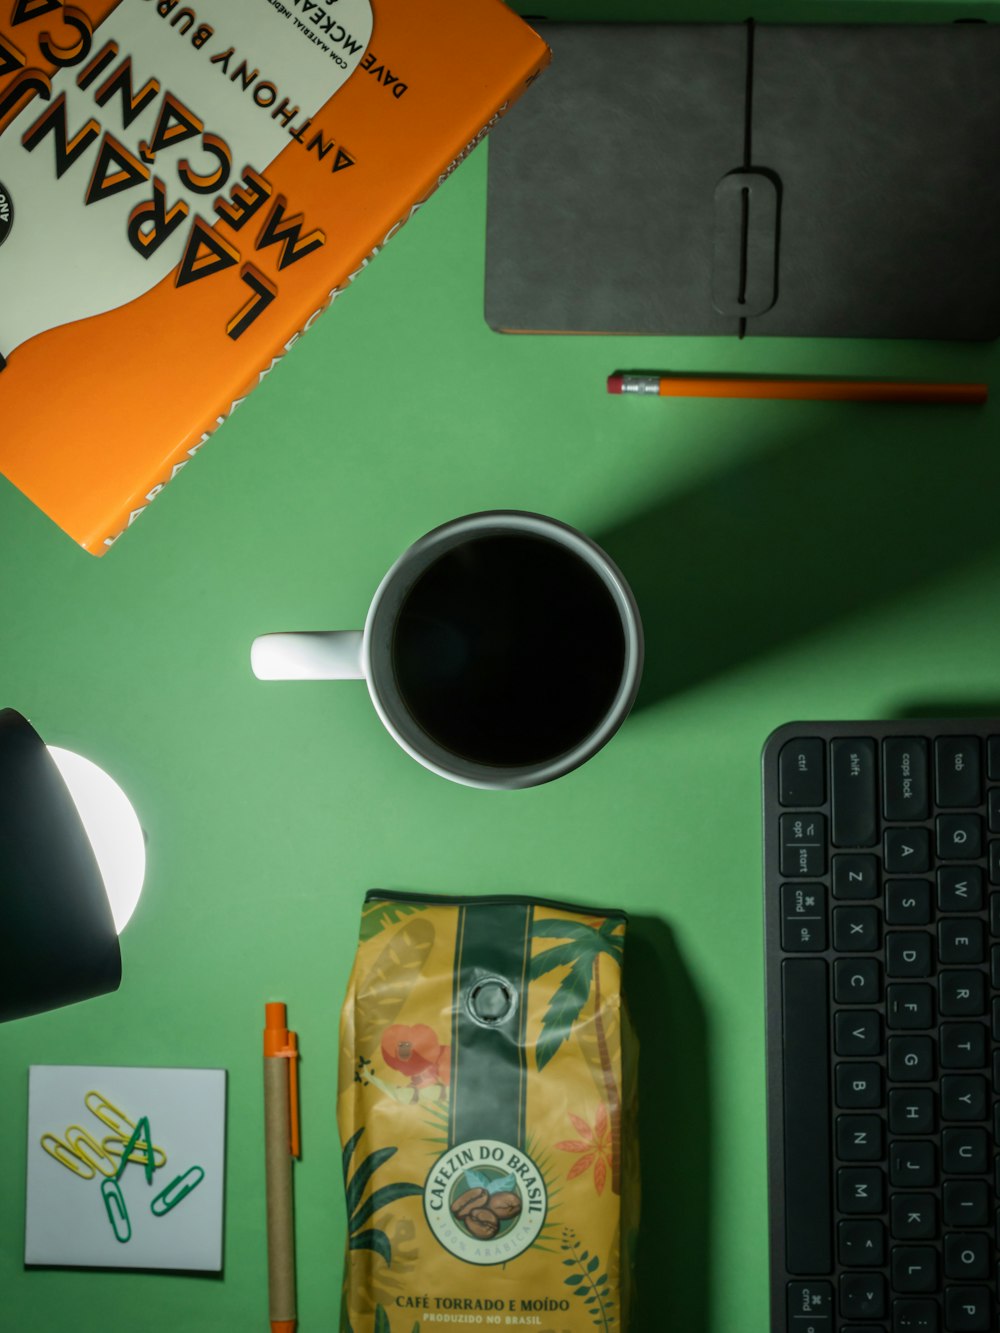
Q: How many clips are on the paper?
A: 8